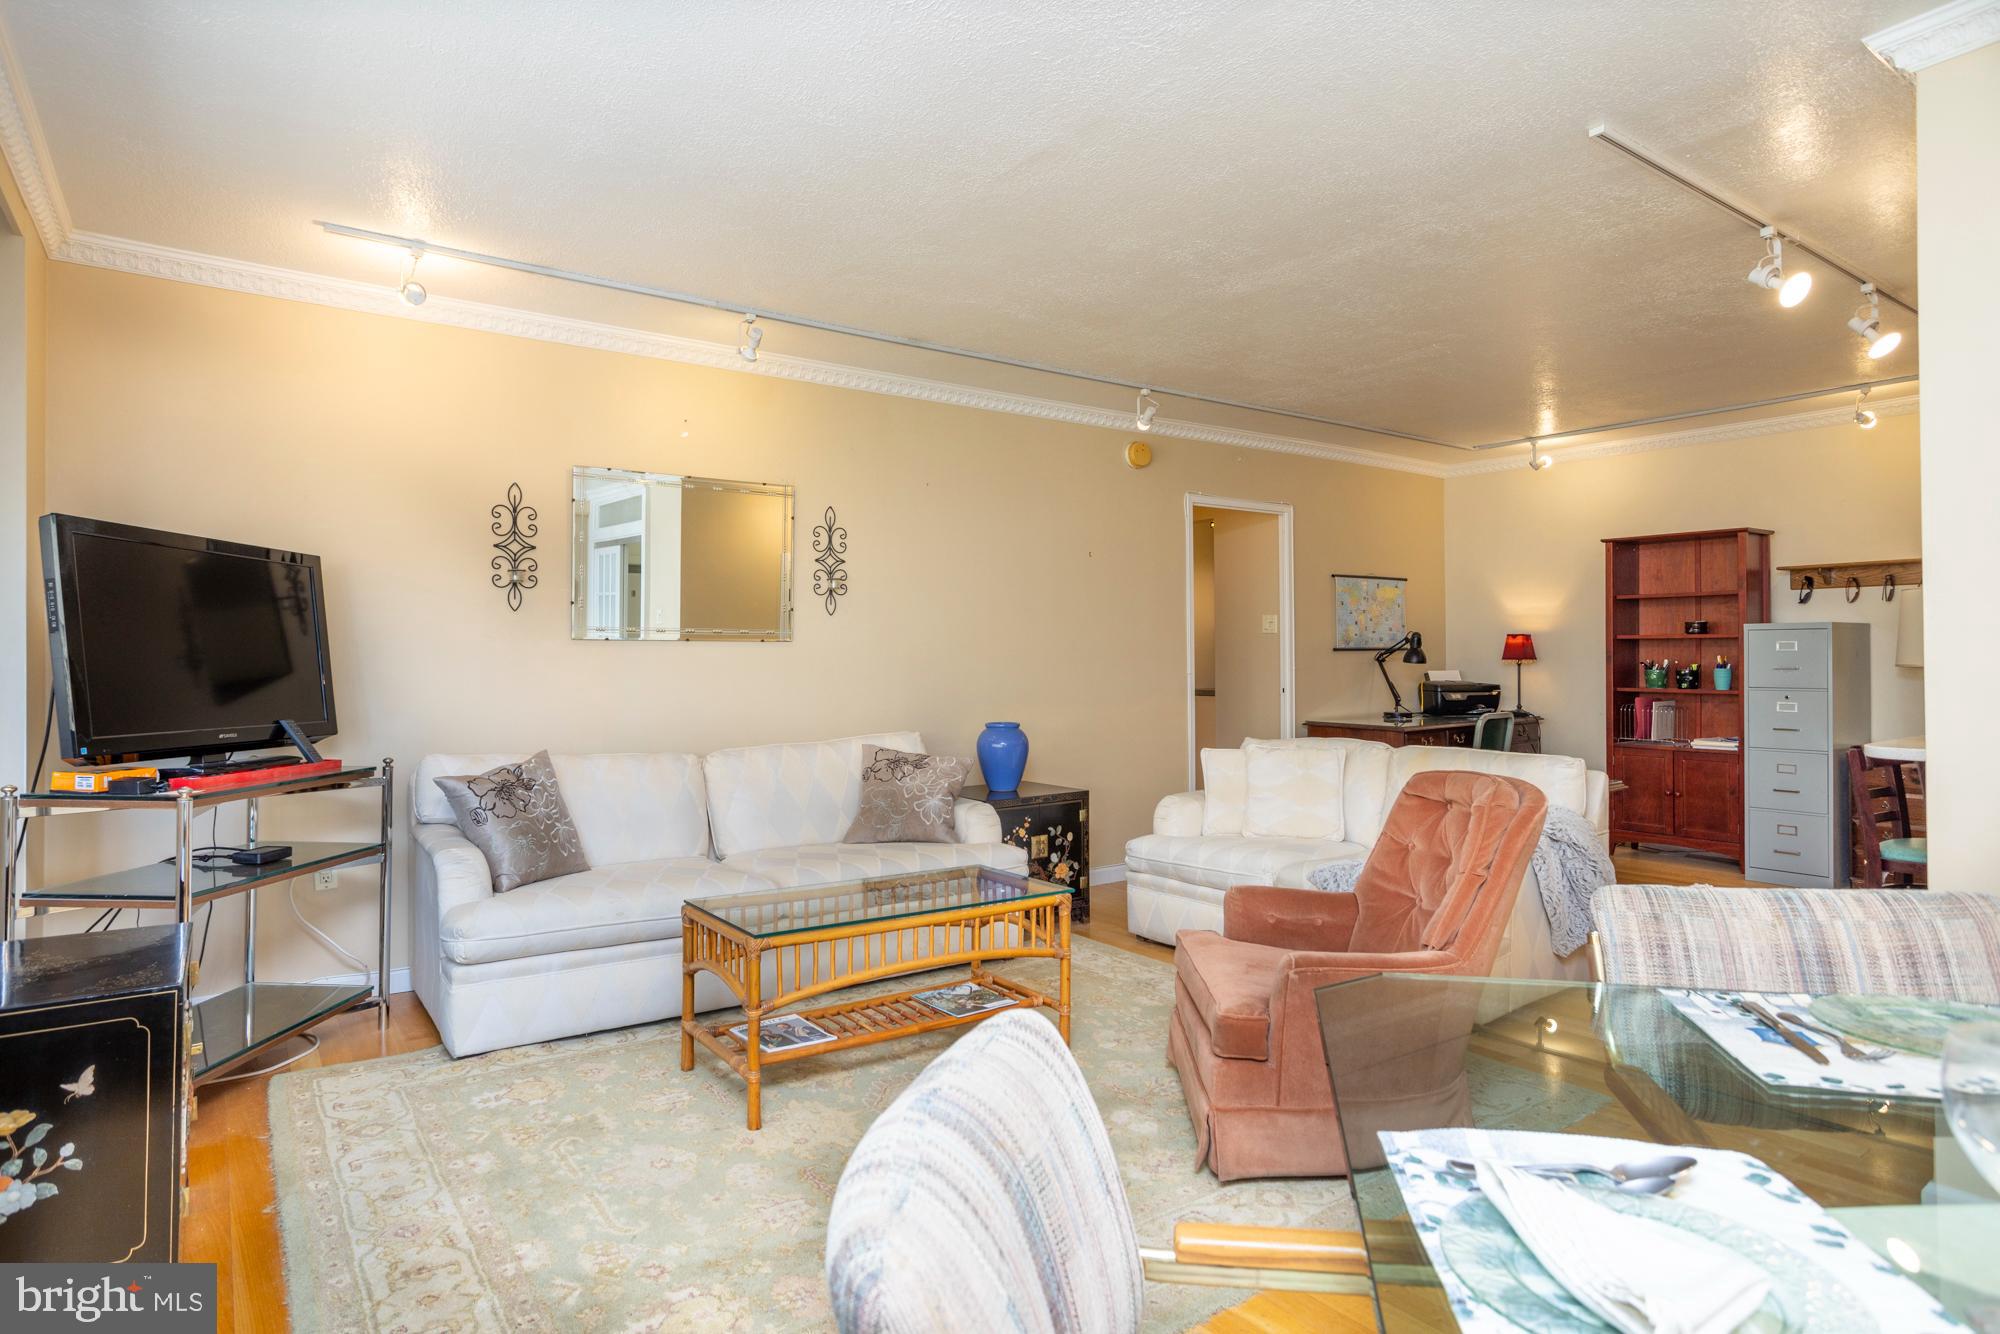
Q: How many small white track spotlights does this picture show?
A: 7